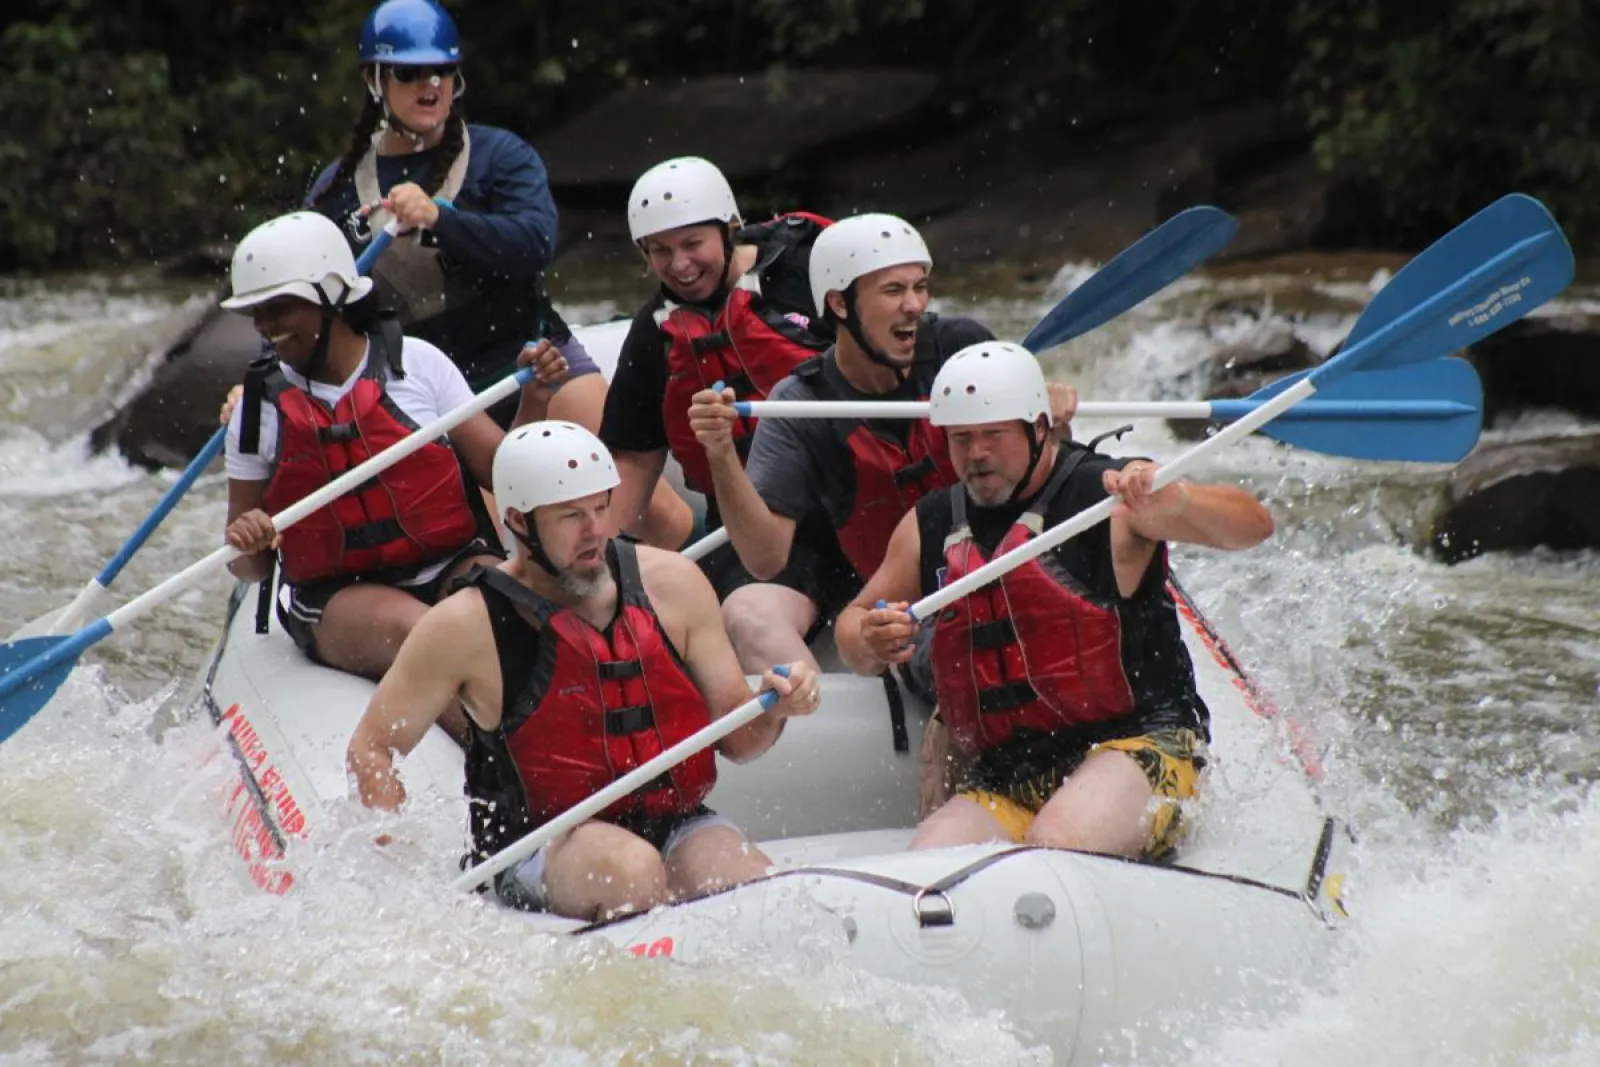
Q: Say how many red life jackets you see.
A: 5